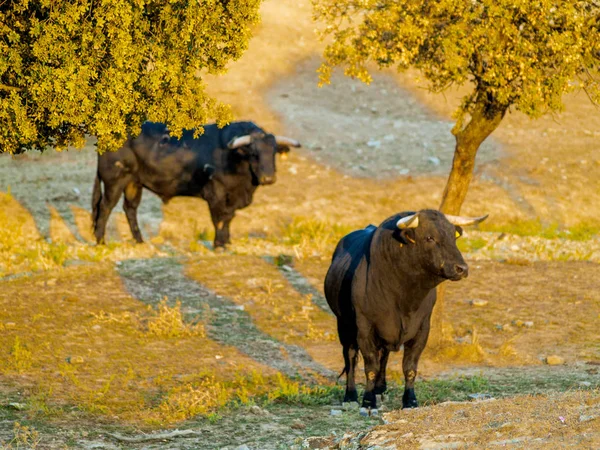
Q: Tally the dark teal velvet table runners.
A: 0